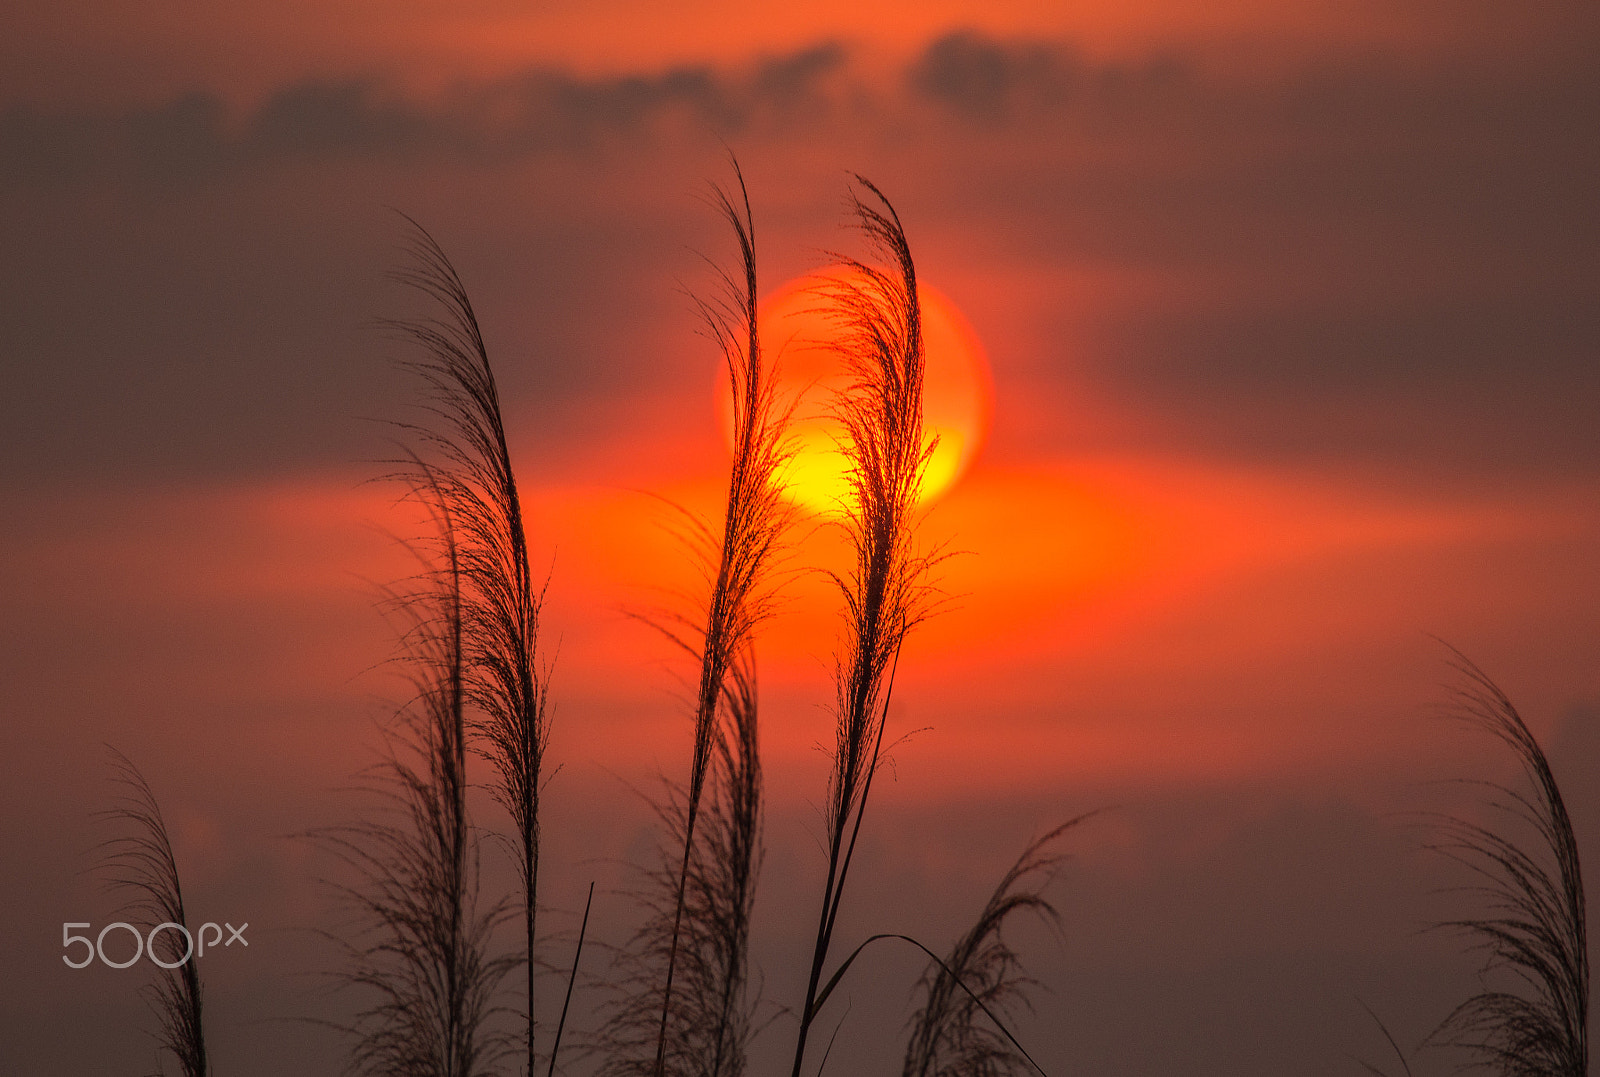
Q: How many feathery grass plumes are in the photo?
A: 8